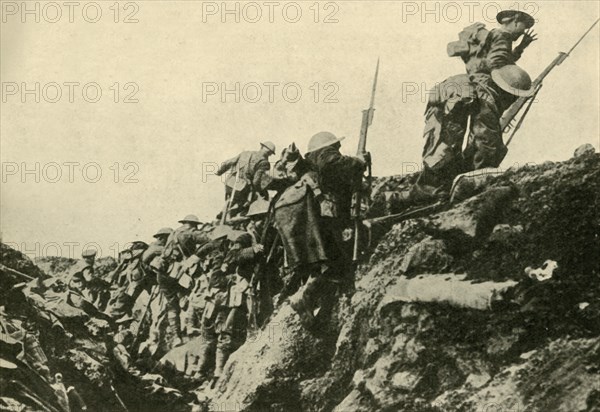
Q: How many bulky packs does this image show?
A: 1